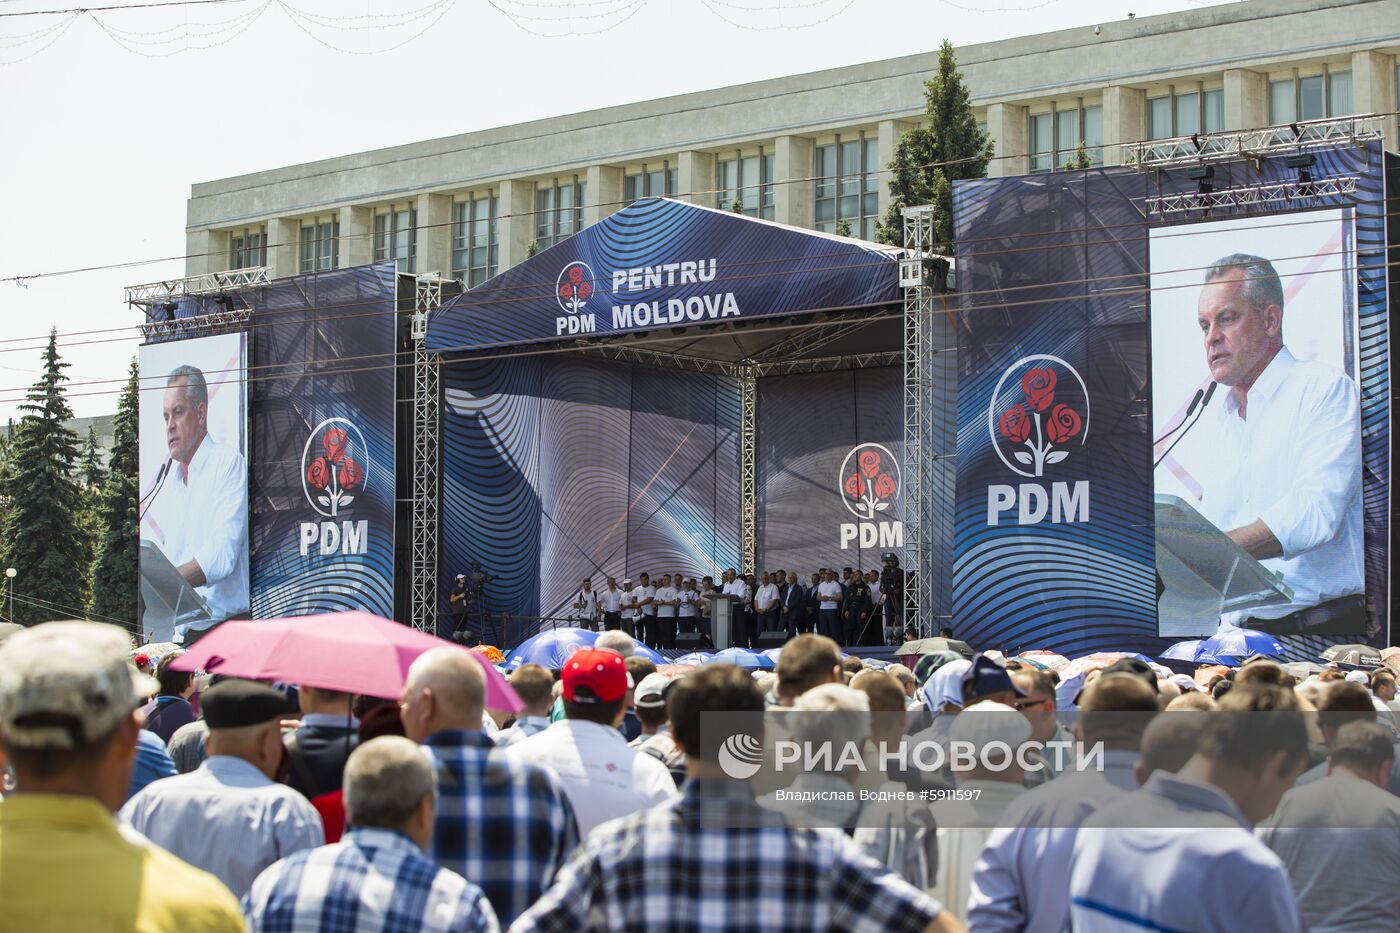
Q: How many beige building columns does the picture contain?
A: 13